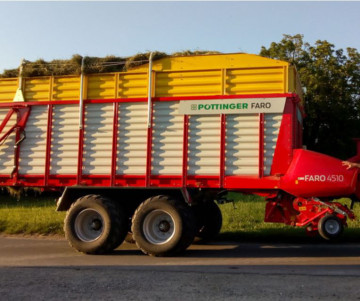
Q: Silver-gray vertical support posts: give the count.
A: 3